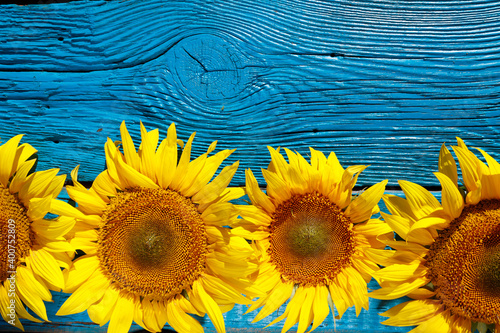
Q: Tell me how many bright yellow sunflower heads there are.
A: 4